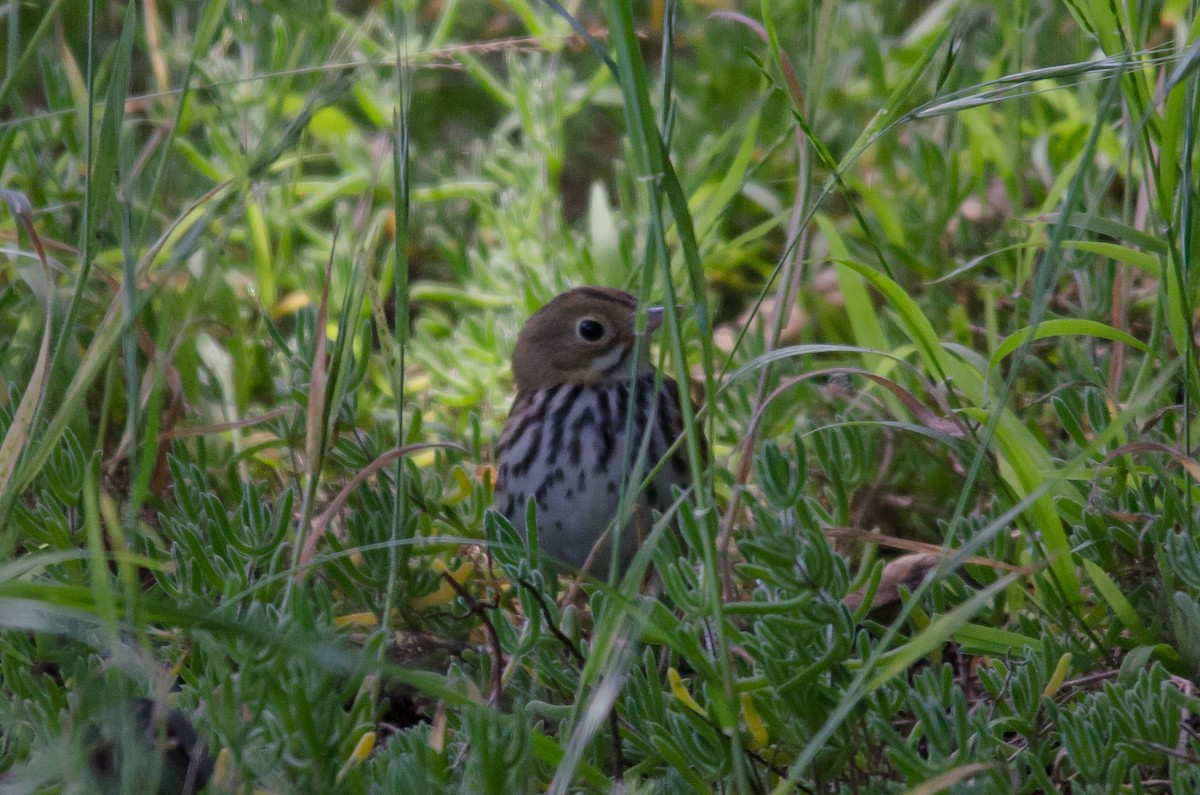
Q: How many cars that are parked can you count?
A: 0